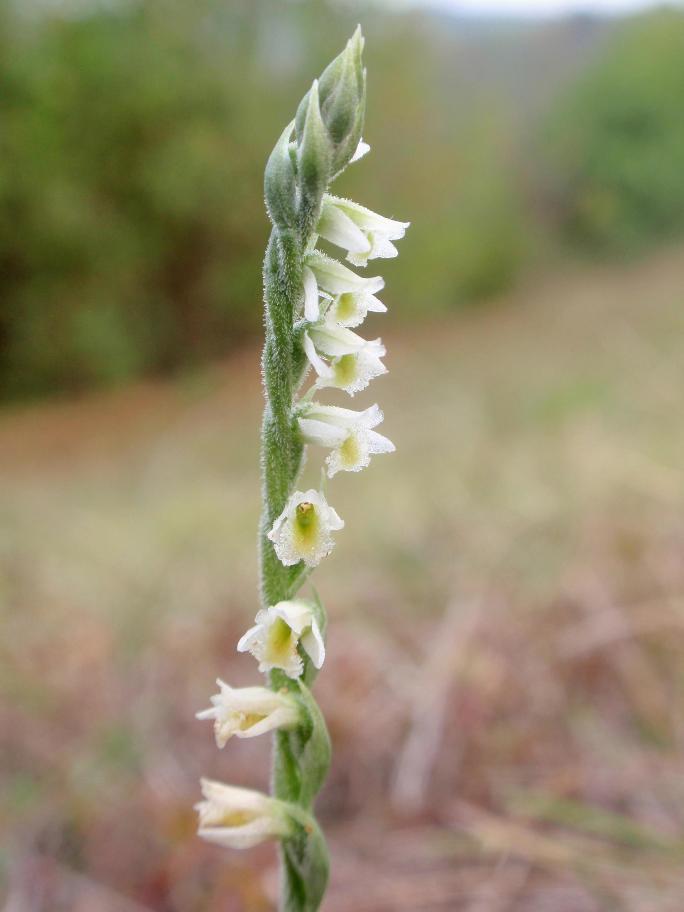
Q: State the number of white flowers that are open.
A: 8